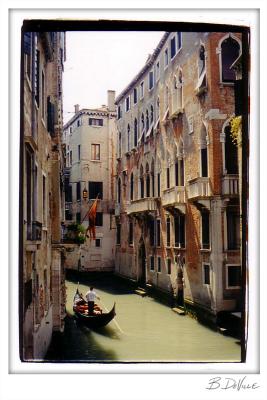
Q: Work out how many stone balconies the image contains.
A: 4